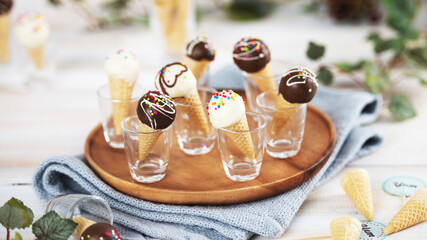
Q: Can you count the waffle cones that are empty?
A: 3